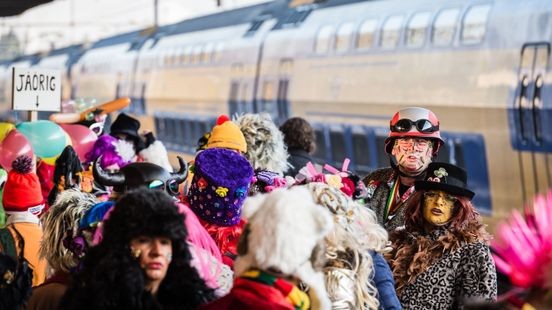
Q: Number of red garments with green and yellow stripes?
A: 1